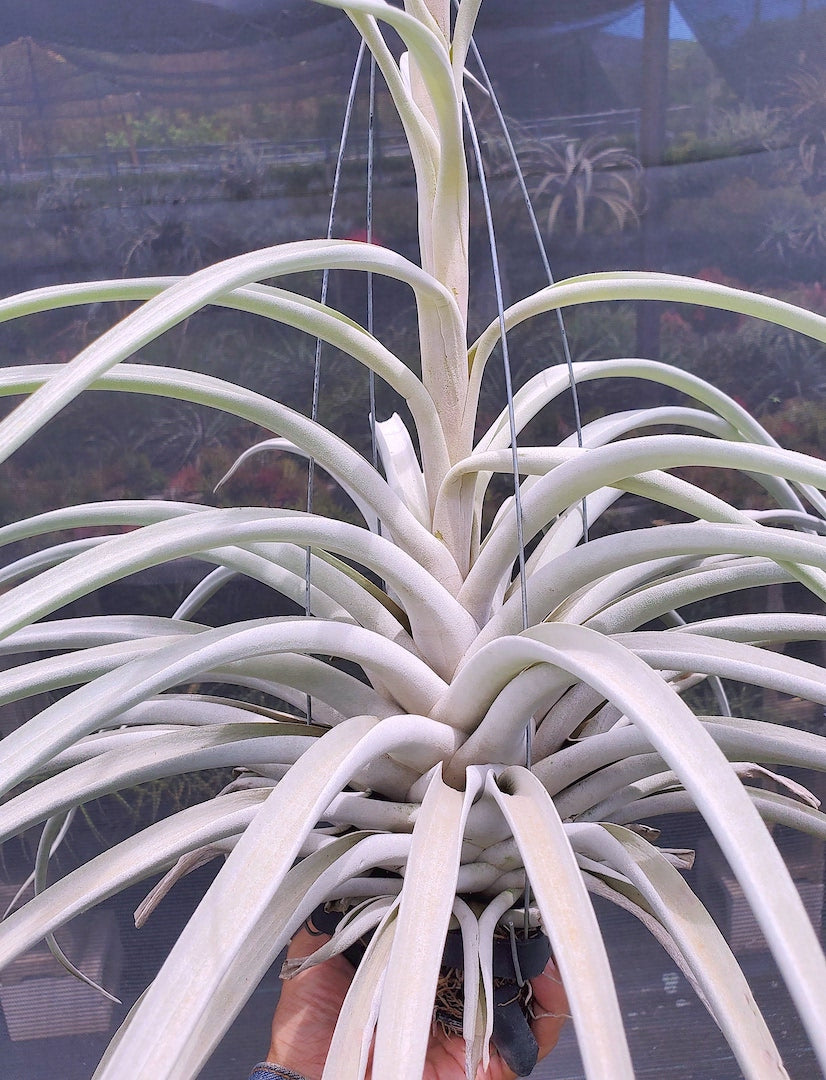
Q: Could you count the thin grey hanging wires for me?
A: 4